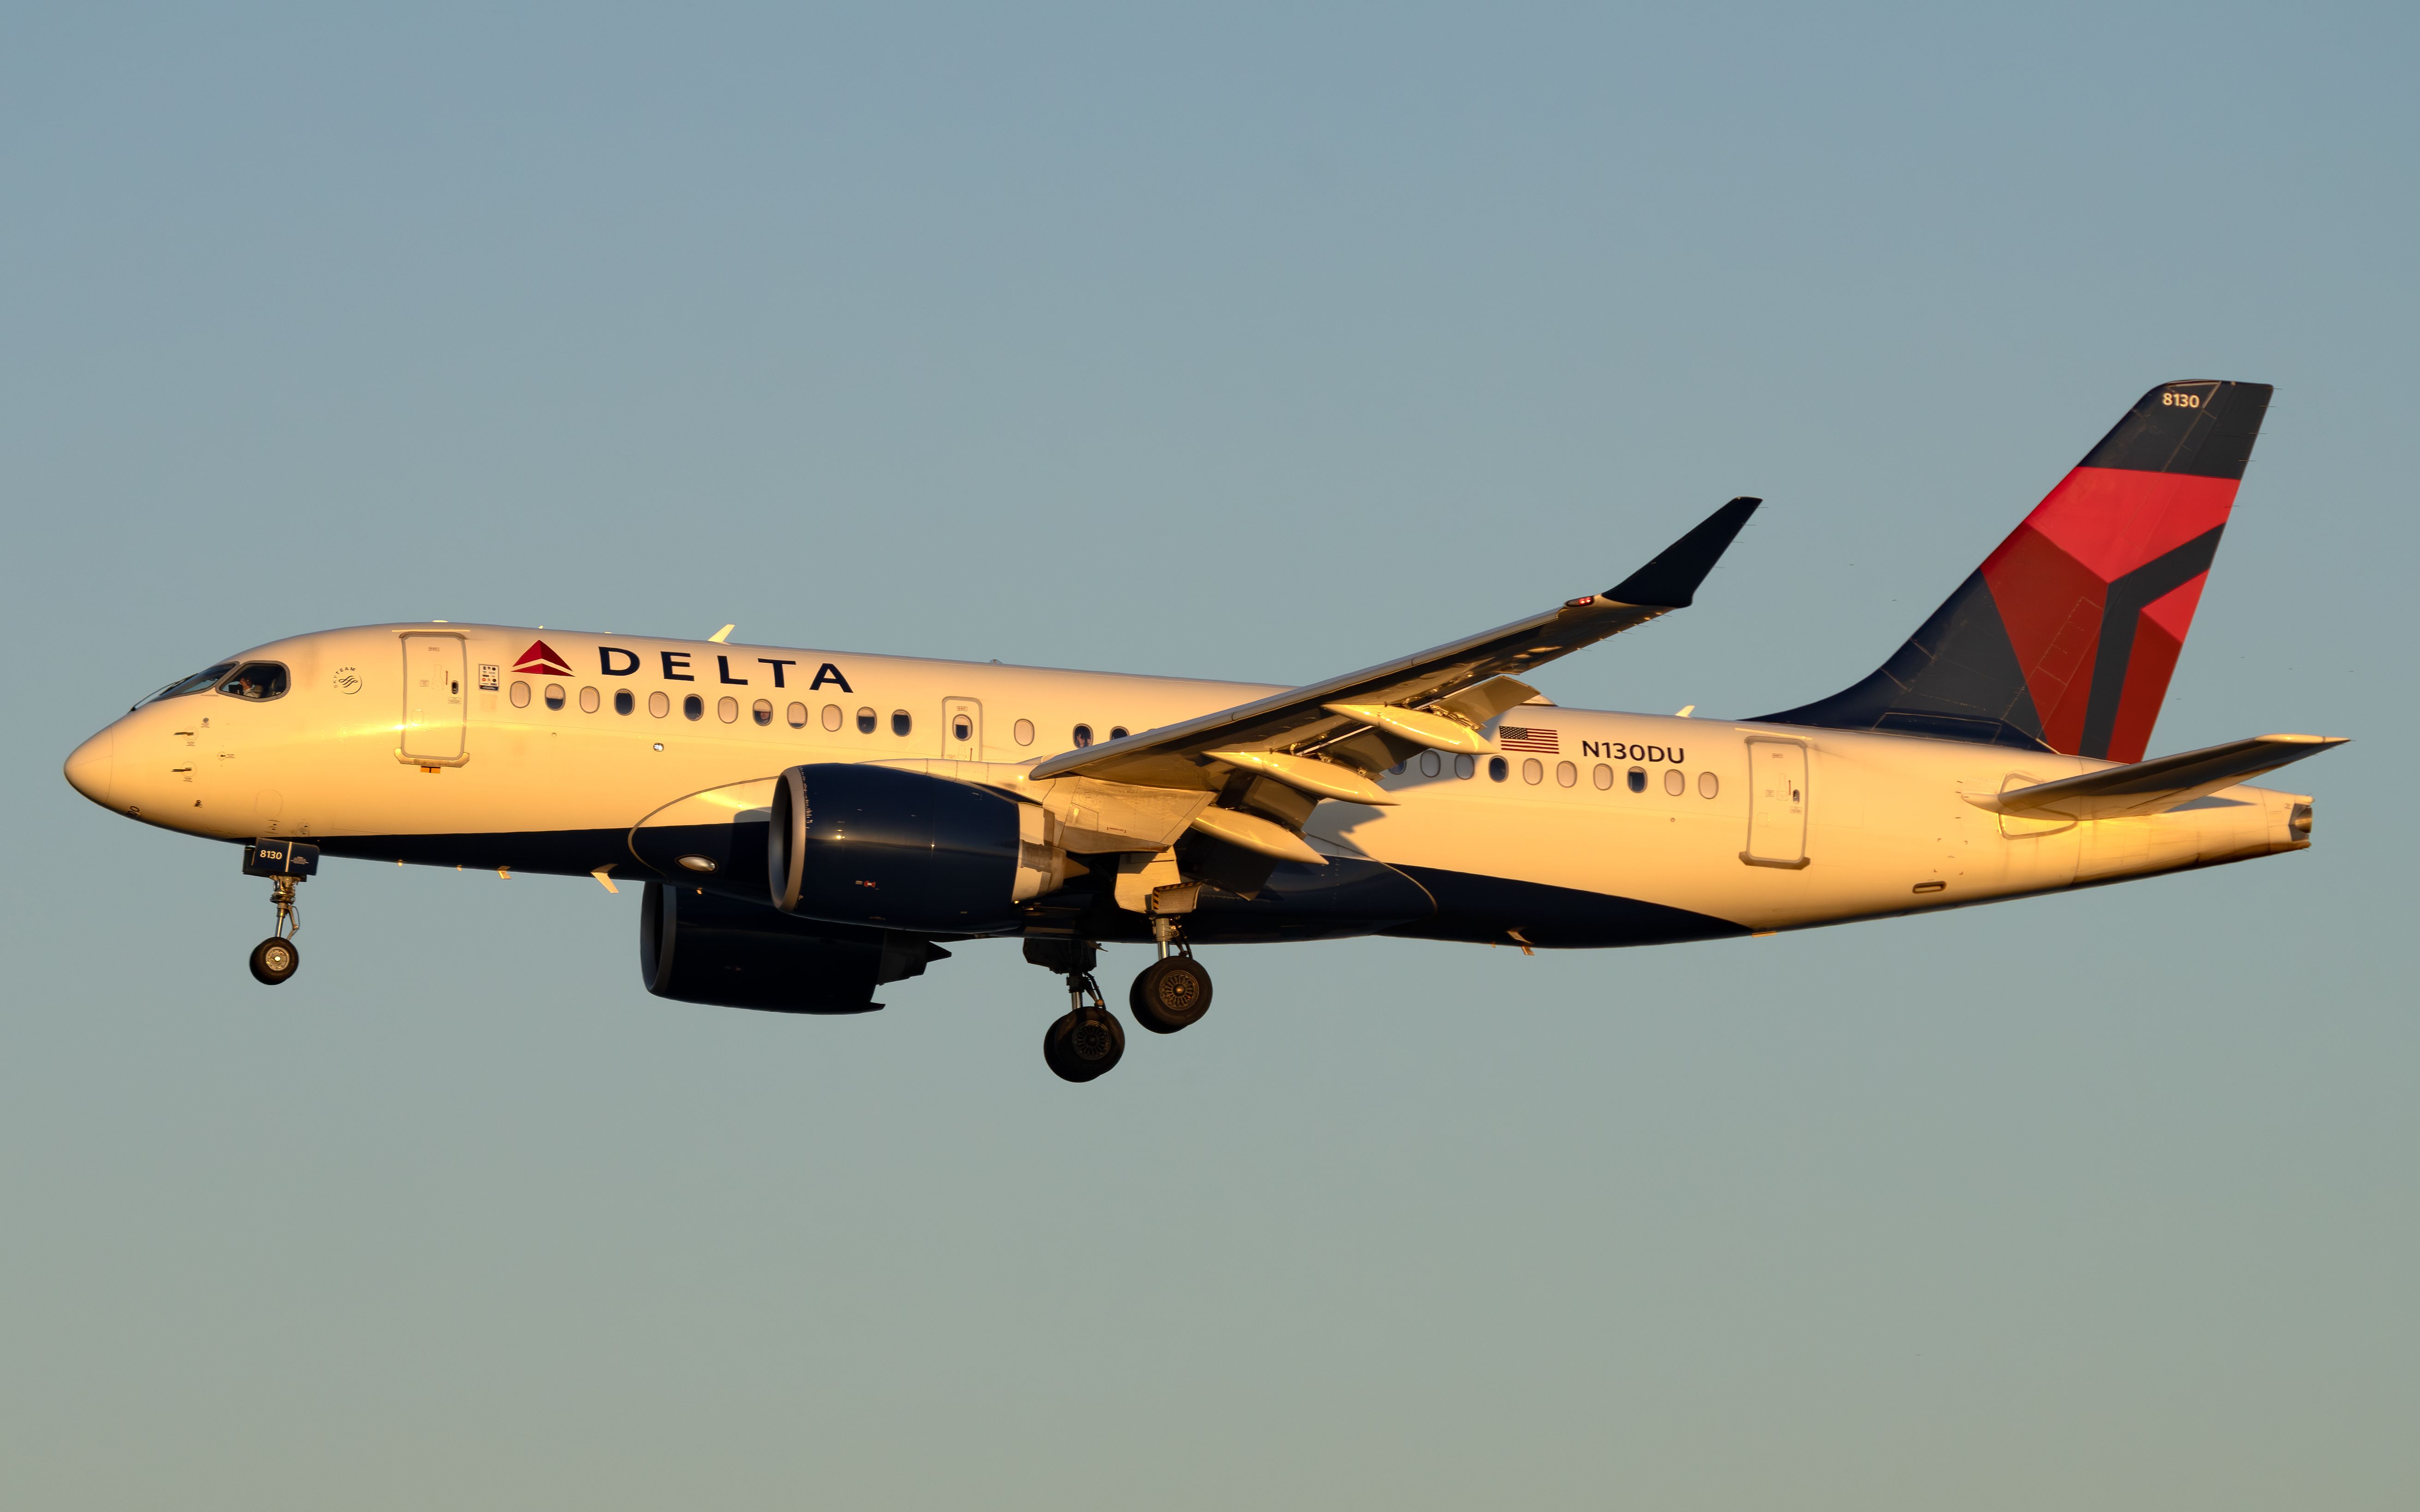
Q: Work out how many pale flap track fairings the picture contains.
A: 3